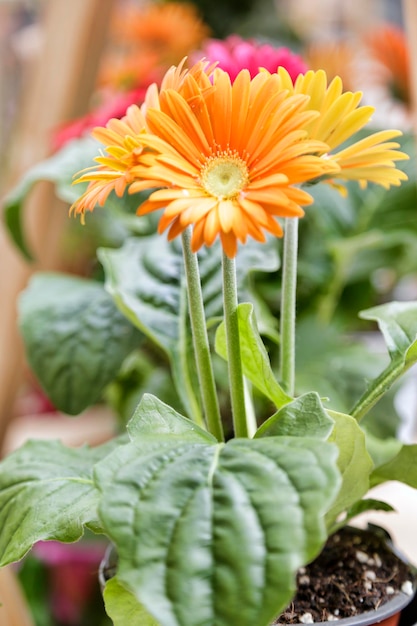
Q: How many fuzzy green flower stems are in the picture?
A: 3